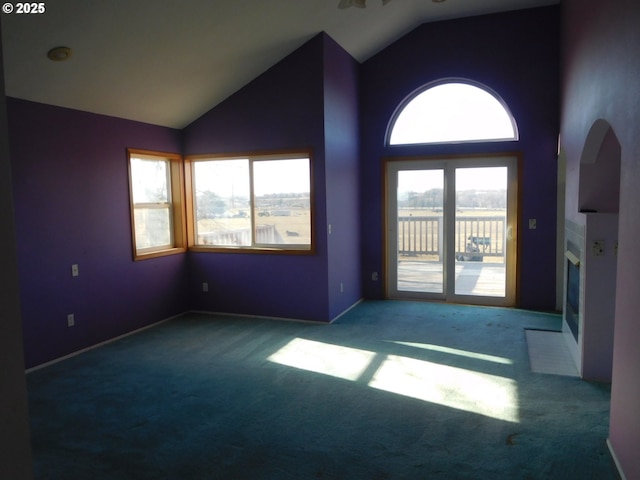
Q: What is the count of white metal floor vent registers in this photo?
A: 0